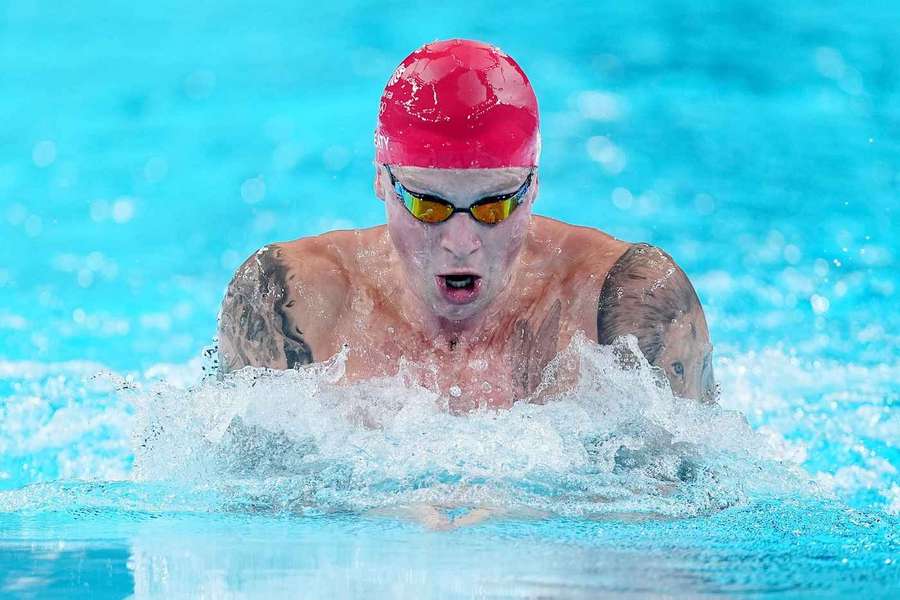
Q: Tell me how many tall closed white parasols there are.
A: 0